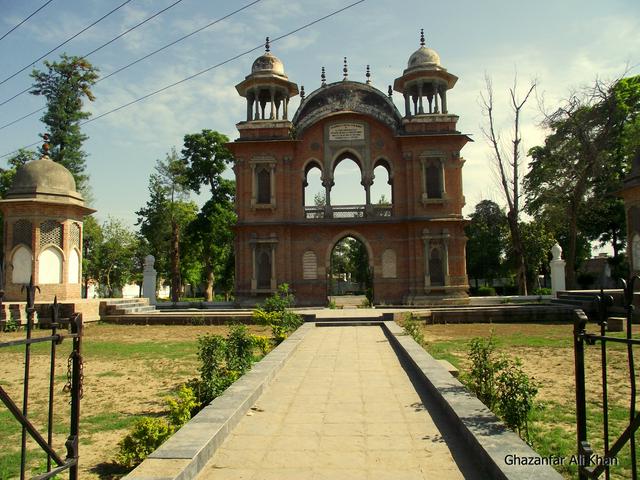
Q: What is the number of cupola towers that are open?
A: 2